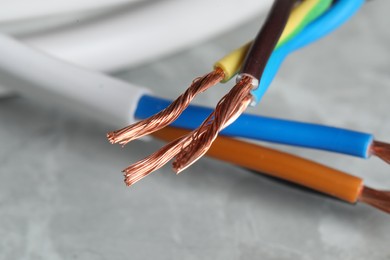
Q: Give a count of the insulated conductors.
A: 5